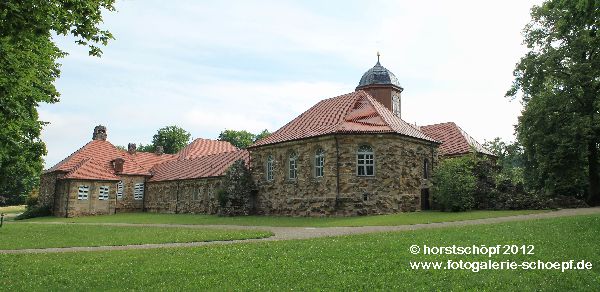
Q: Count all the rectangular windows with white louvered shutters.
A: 4